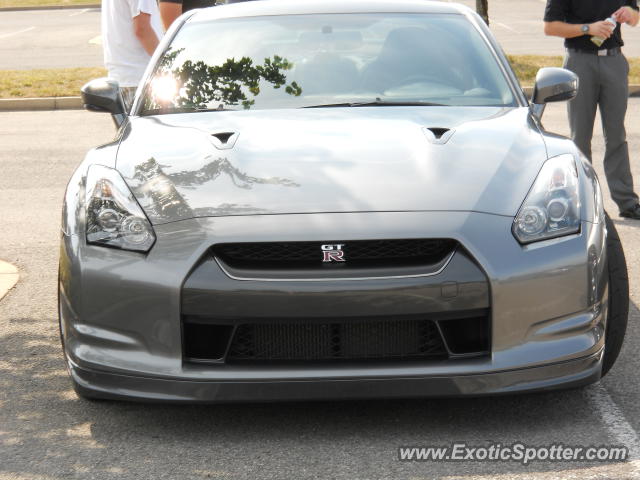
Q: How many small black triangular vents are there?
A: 2